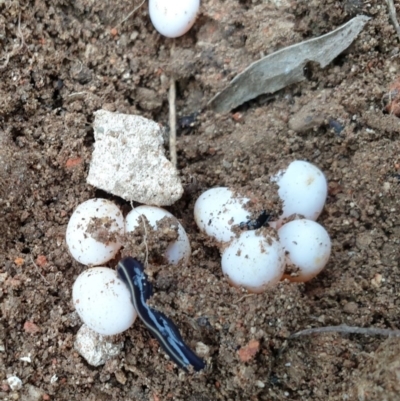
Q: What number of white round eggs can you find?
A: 8